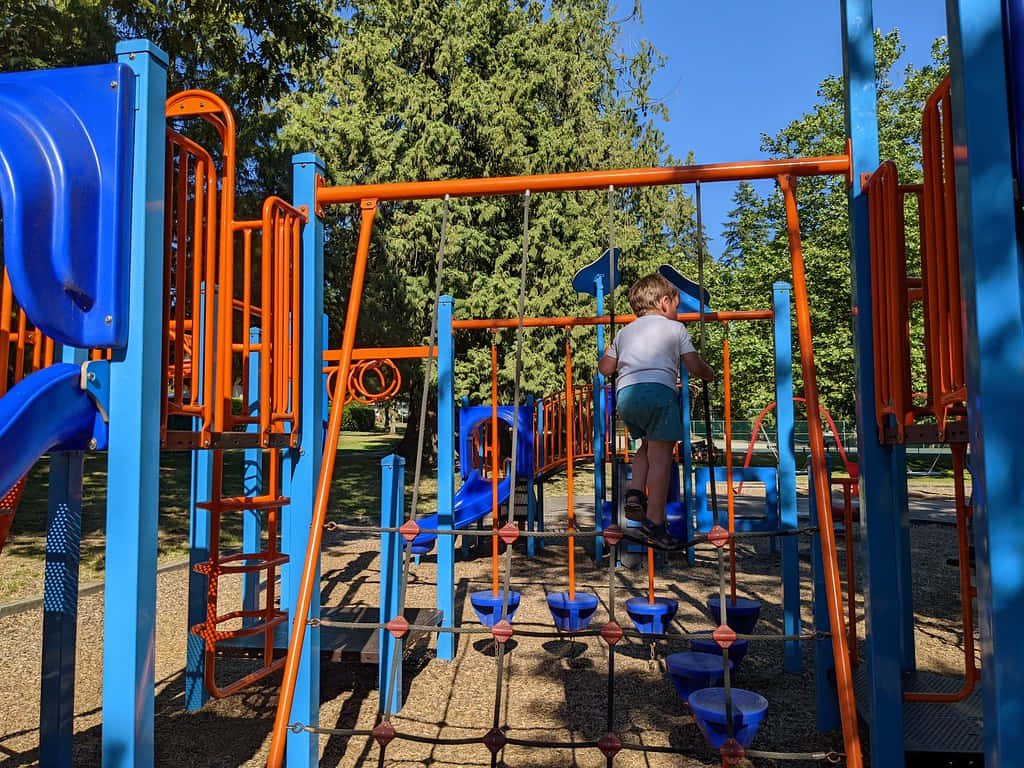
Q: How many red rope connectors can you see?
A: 12